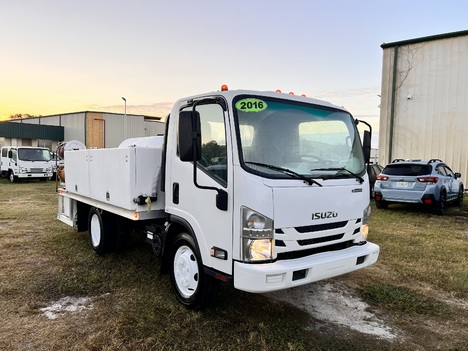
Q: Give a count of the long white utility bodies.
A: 1